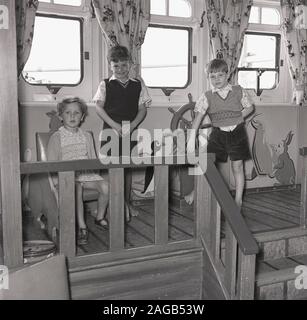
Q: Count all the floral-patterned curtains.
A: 4